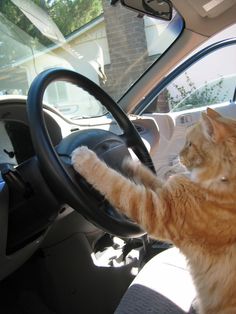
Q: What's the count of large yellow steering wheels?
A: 0